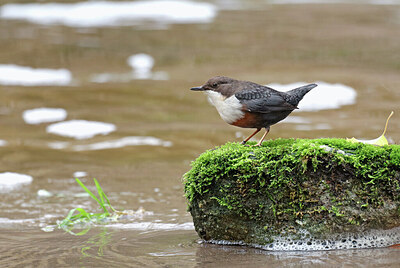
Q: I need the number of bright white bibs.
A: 1